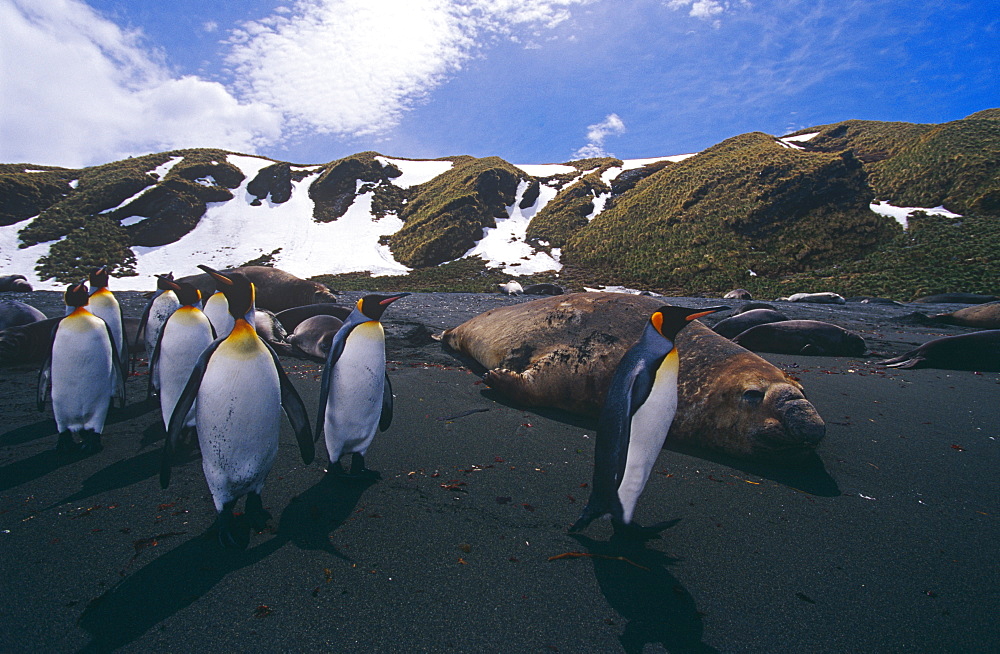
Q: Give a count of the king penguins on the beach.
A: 8